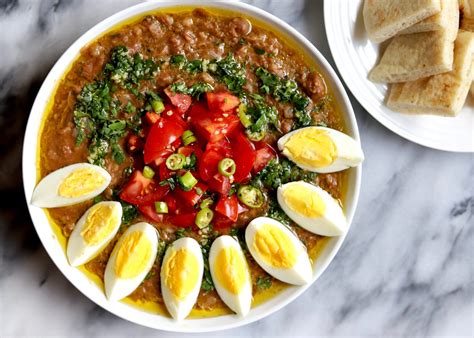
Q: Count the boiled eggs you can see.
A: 8